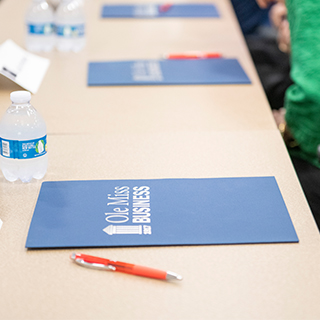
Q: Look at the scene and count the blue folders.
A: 3